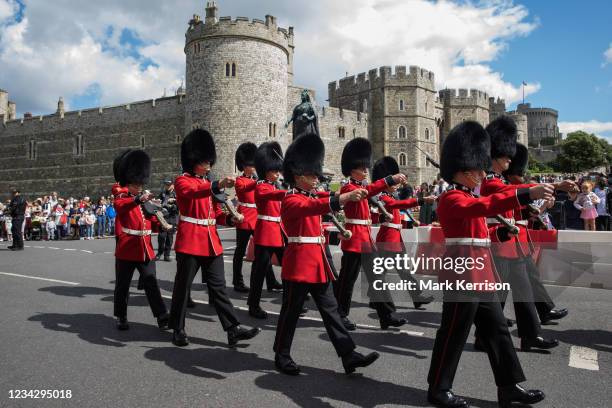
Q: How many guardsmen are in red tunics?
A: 11